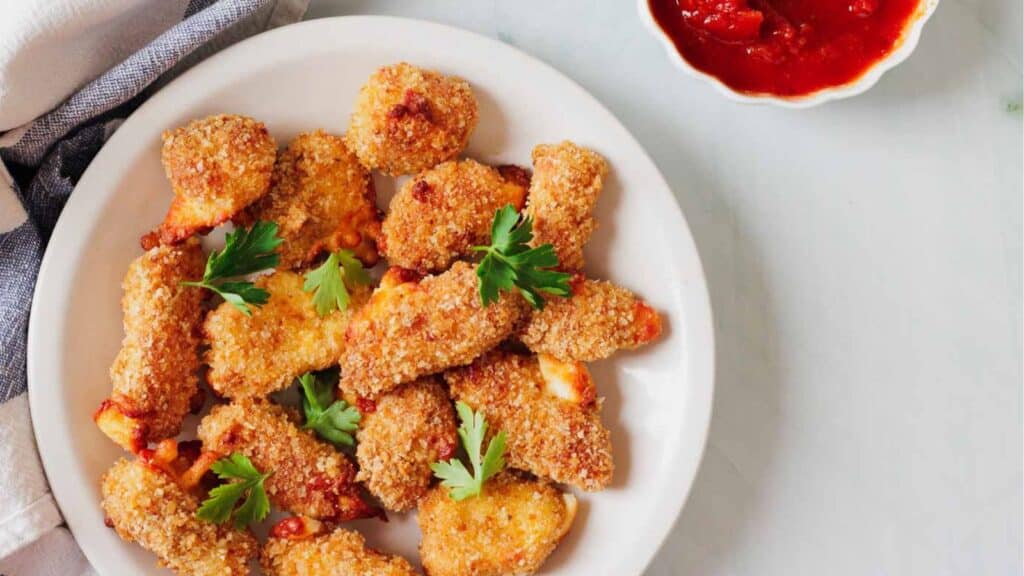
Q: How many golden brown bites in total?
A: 15